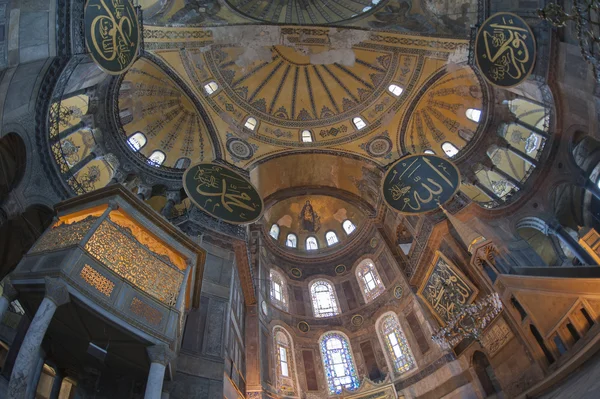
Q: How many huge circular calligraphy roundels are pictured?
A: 4